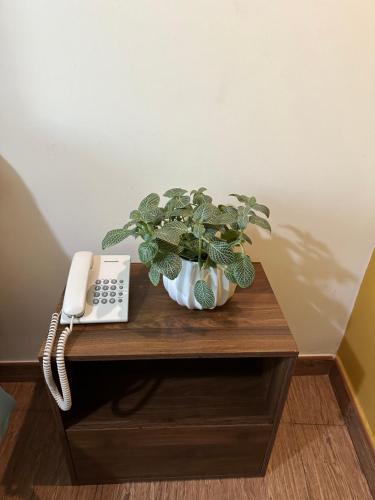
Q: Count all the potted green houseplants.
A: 1